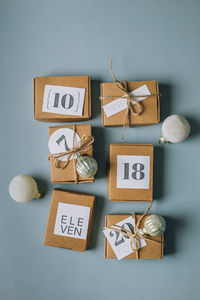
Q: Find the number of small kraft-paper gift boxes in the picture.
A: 6